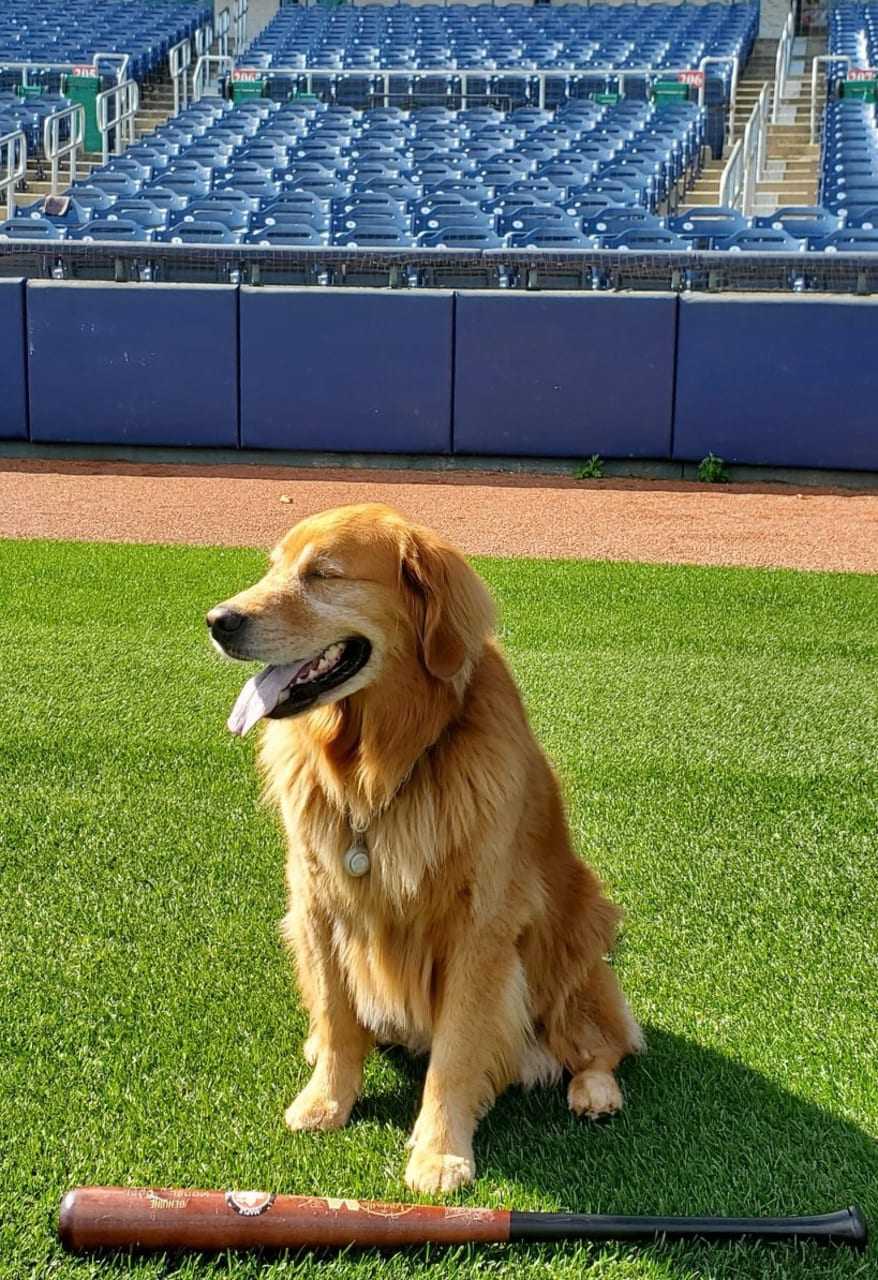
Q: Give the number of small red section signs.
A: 4